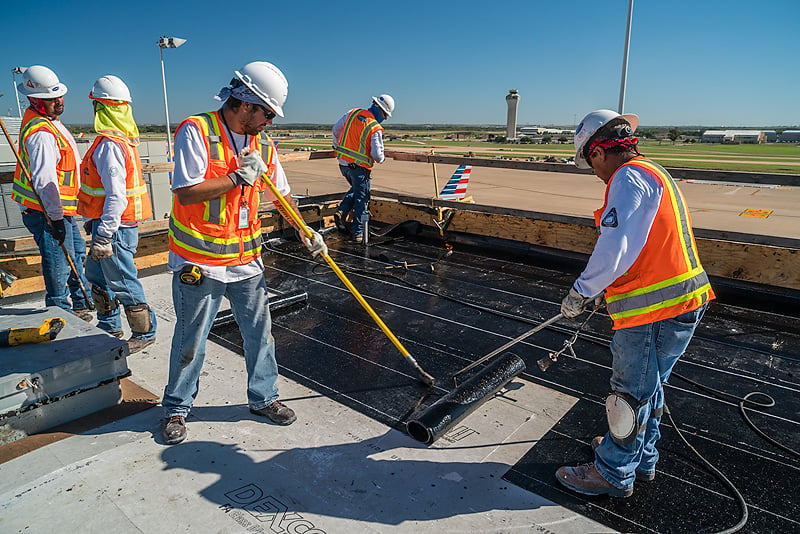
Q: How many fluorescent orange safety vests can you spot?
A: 5